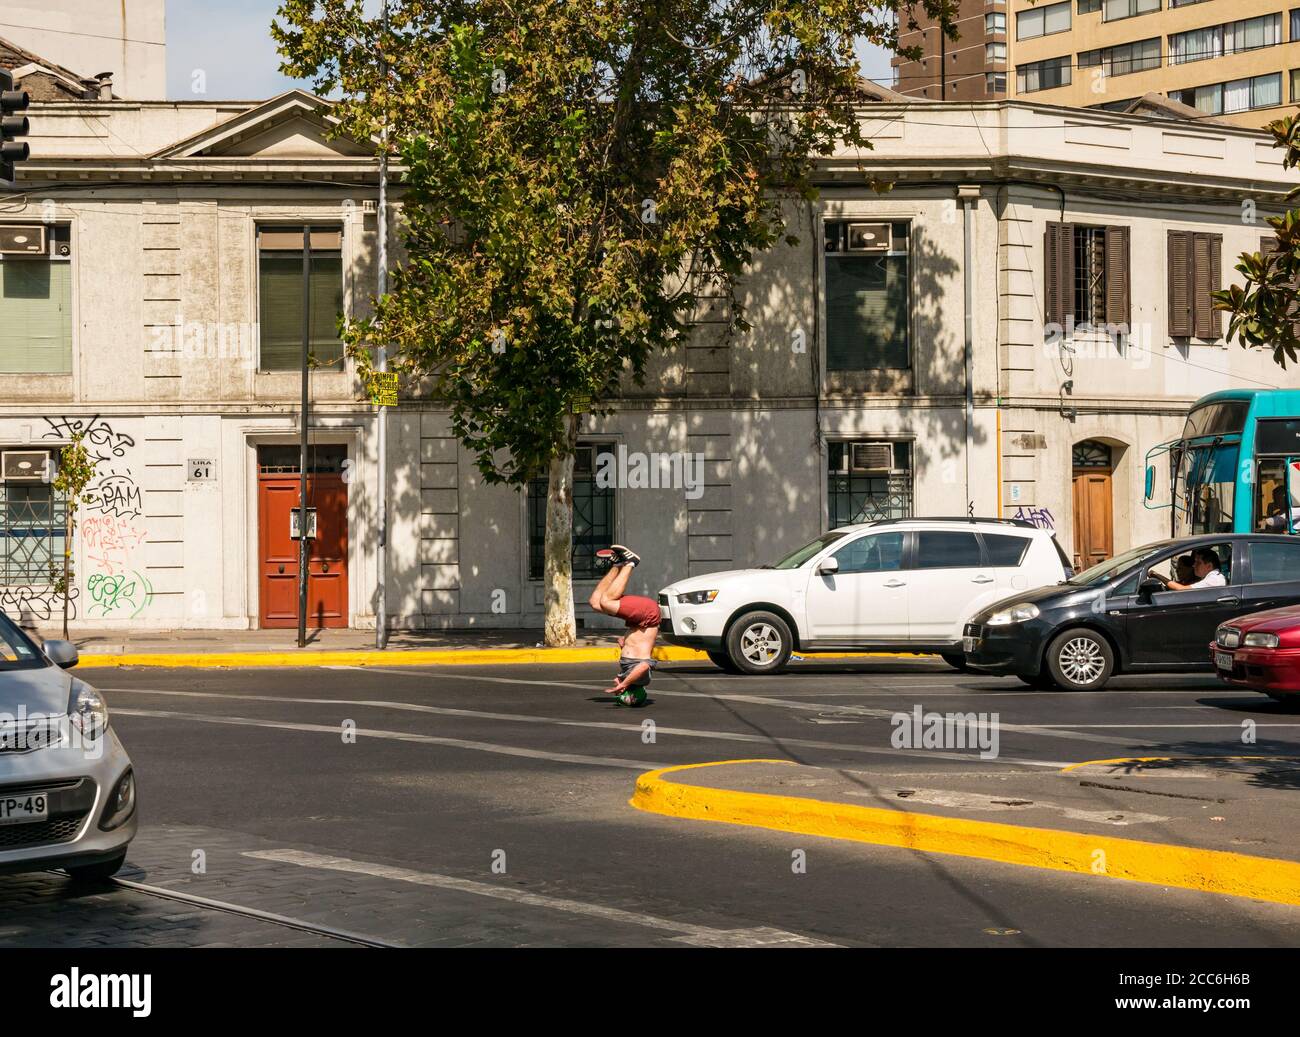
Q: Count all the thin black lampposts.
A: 1